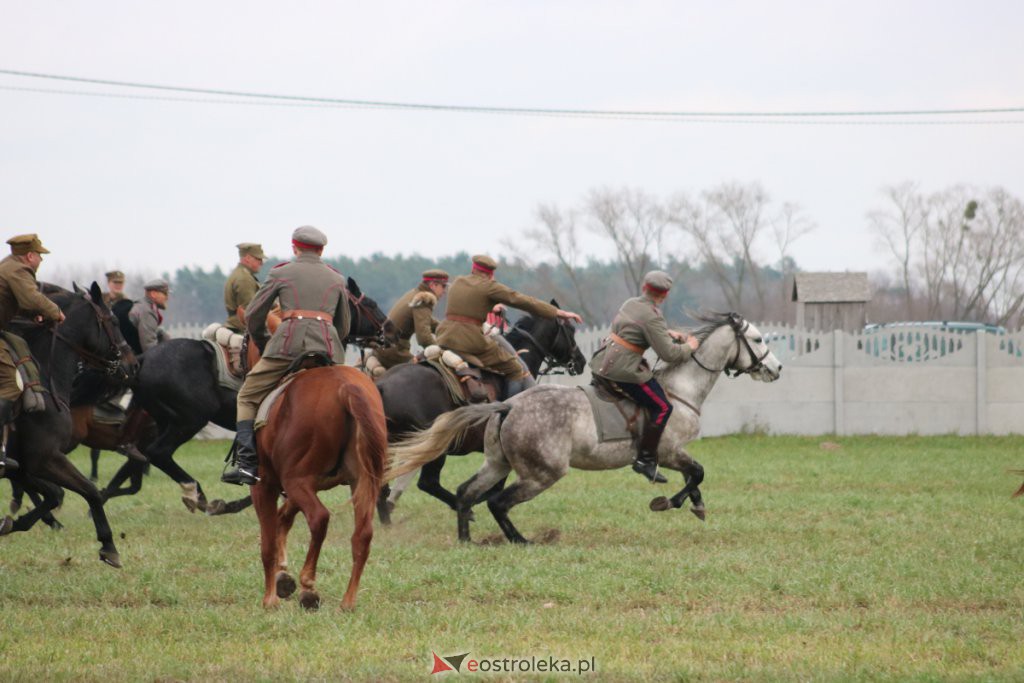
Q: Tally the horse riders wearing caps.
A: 8